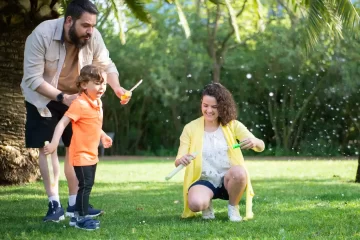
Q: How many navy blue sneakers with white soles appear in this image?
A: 4